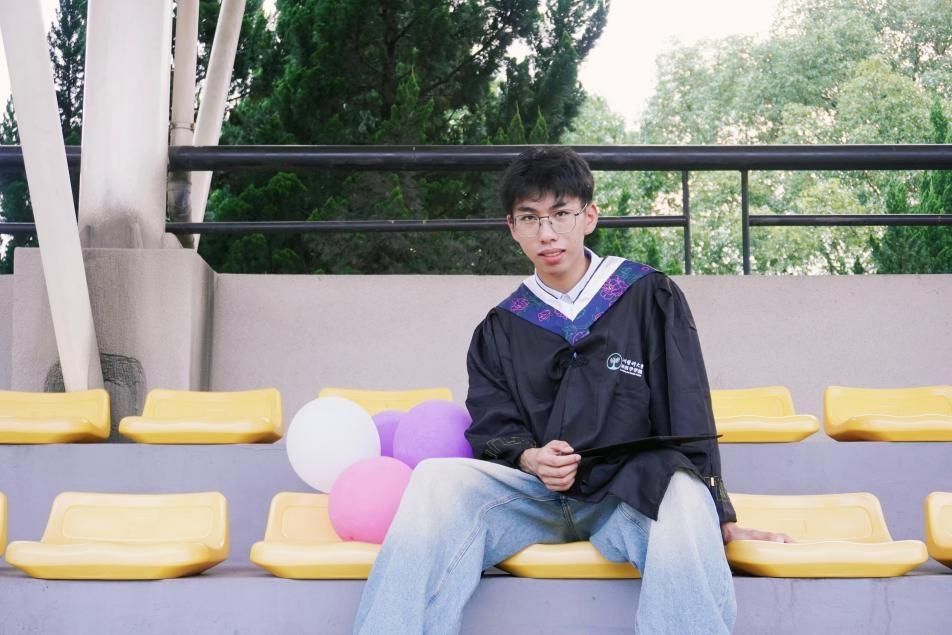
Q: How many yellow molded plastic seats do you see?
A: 11